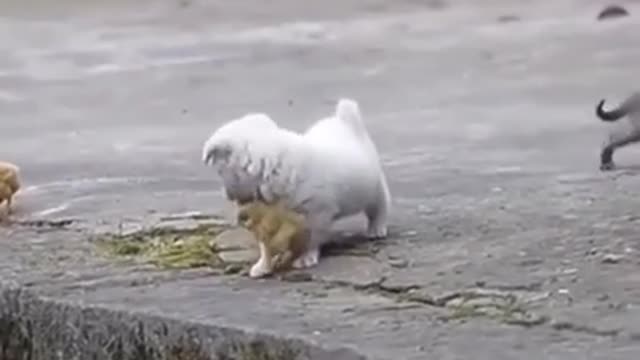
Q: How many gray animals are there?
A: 1